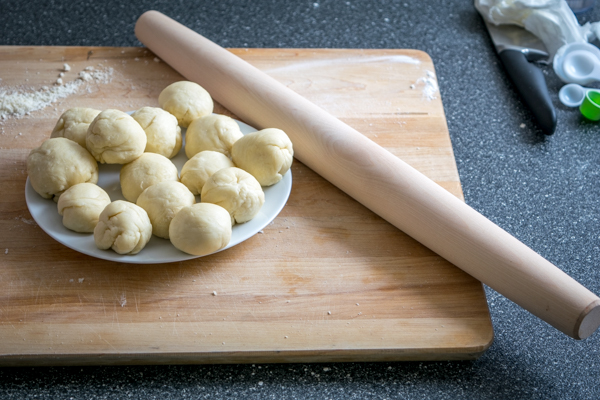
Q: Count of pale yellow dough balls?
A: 14